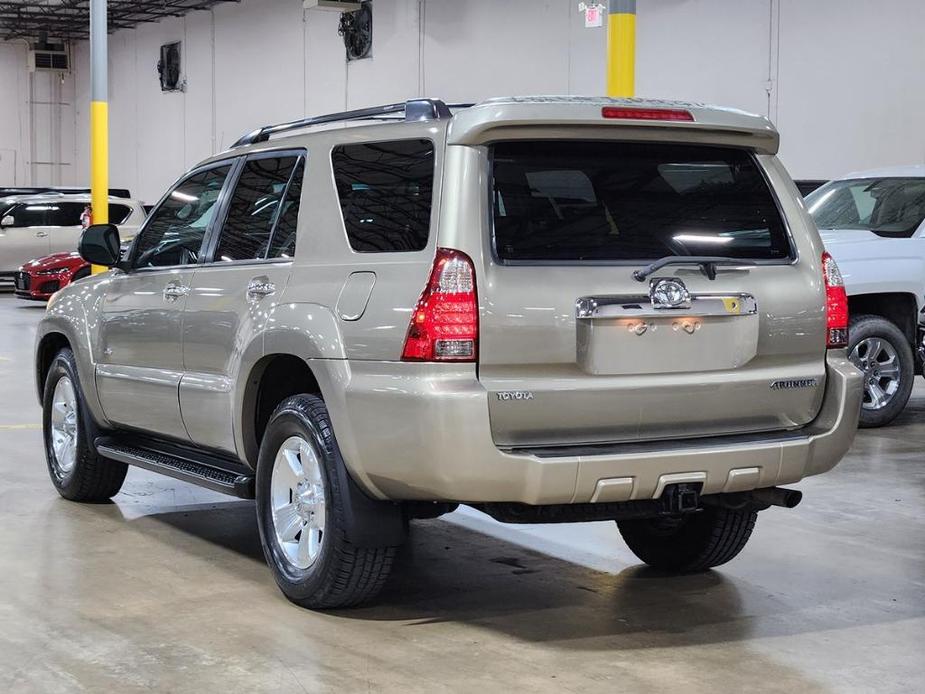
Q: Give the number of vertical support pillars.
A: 2